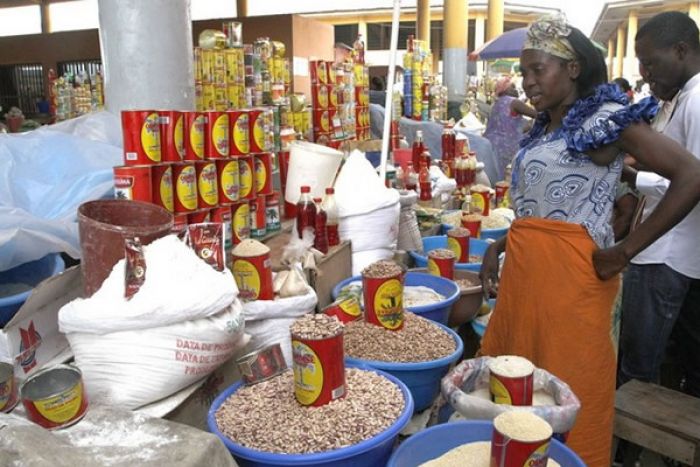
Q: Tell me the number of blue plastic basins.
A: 8